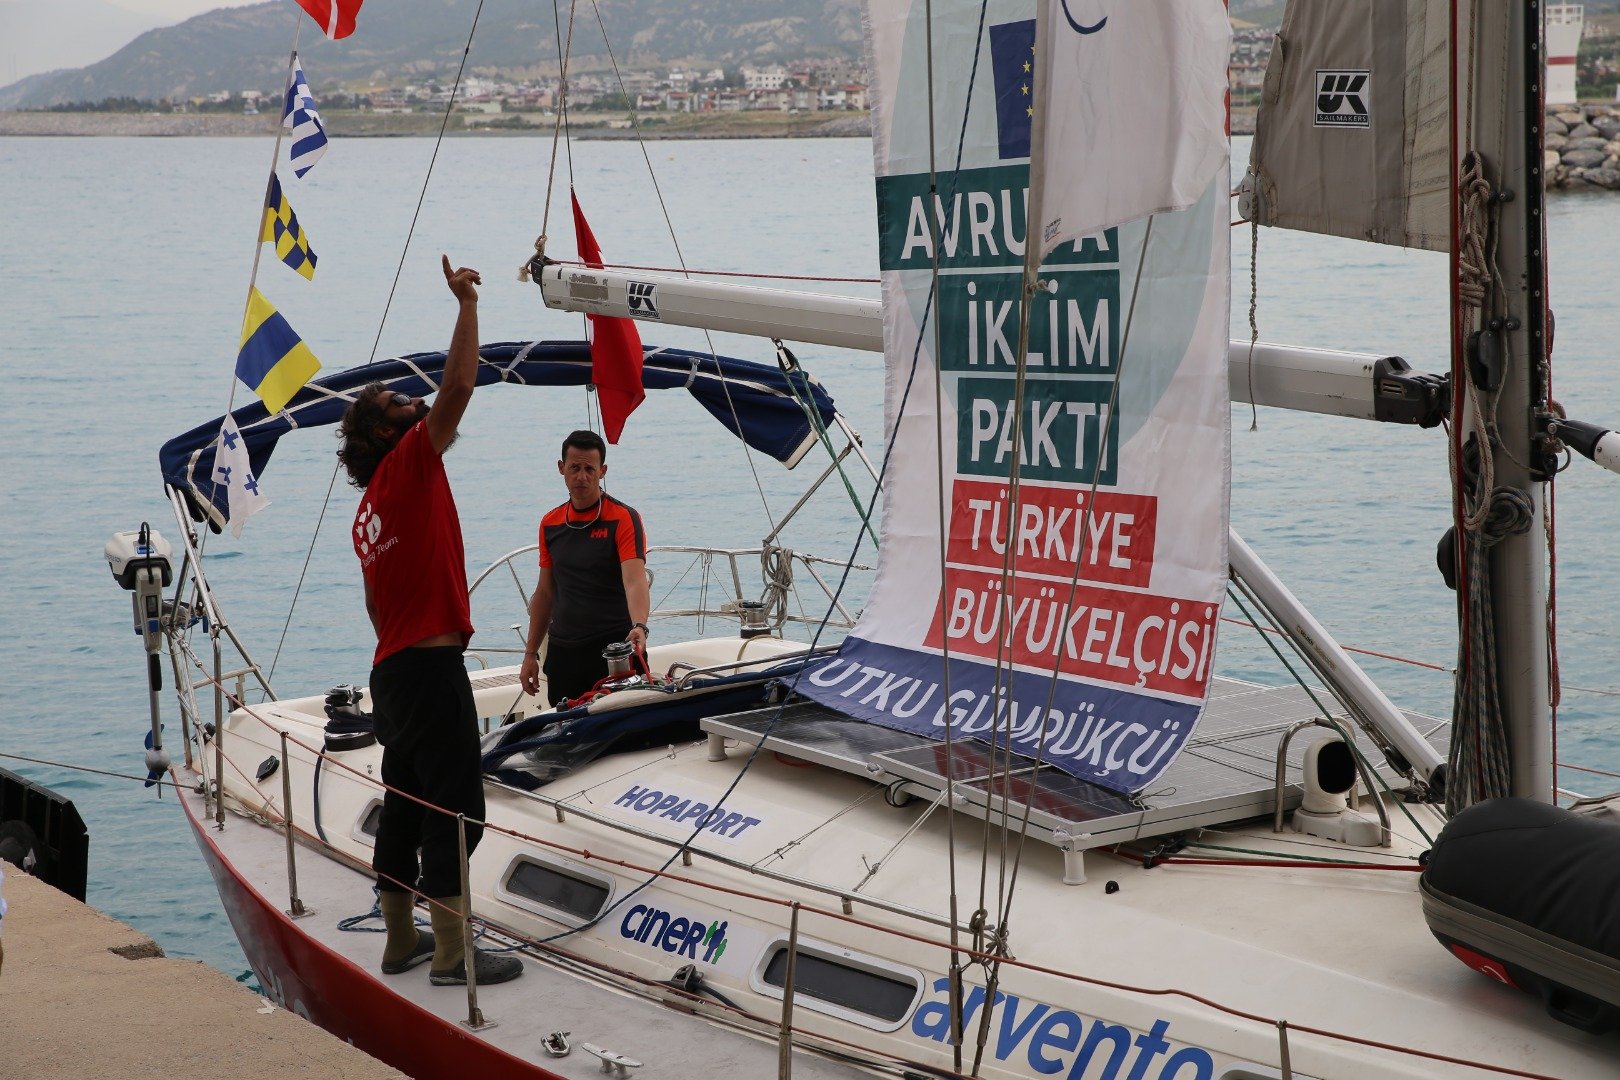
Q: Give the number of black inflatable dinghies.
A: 1